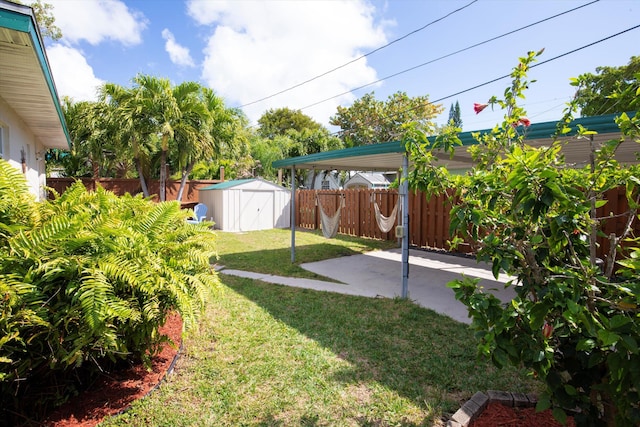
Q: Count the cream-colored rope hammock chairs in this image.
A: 2